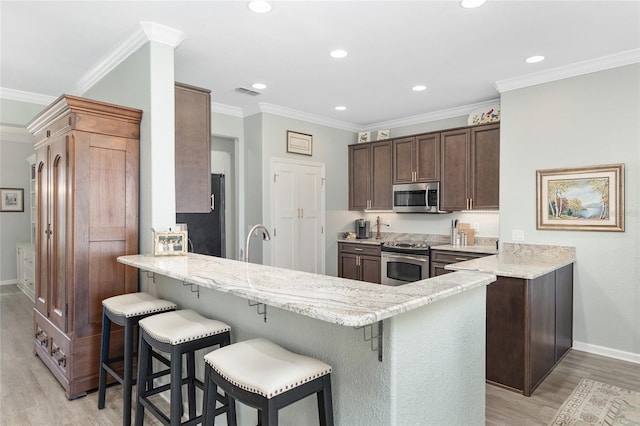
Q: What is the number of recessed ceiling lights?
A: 7